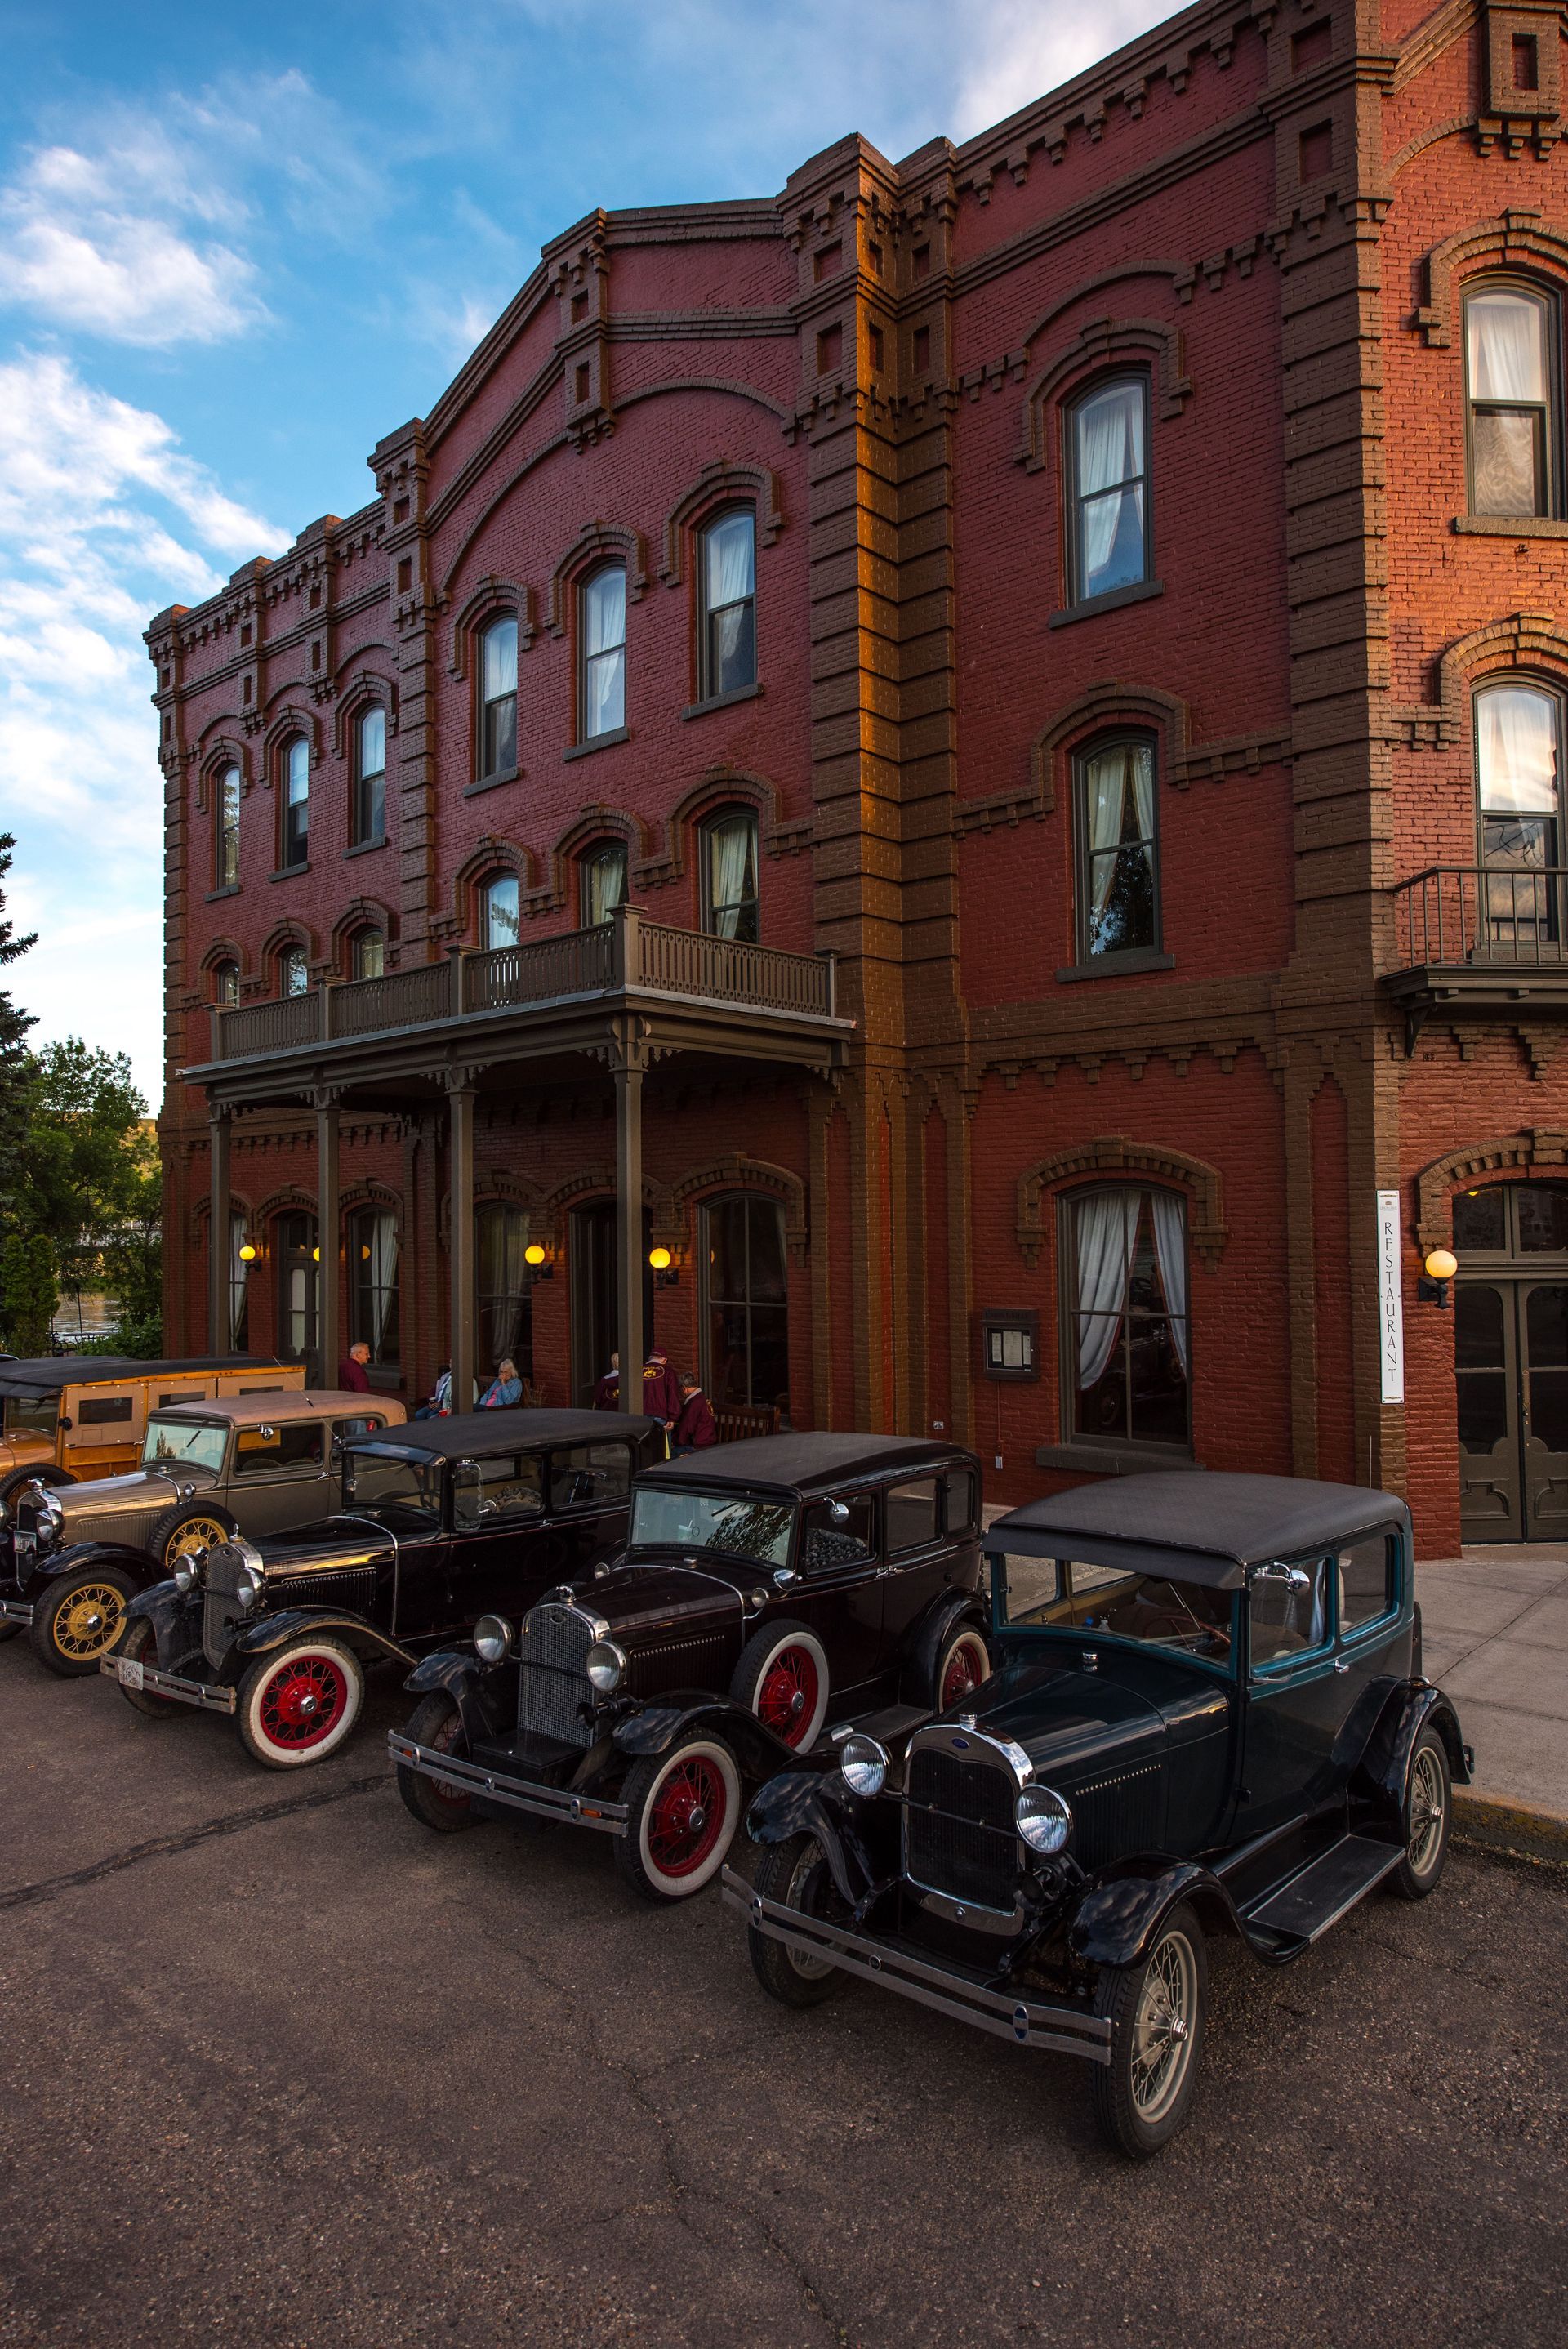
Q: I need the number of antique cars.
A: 5